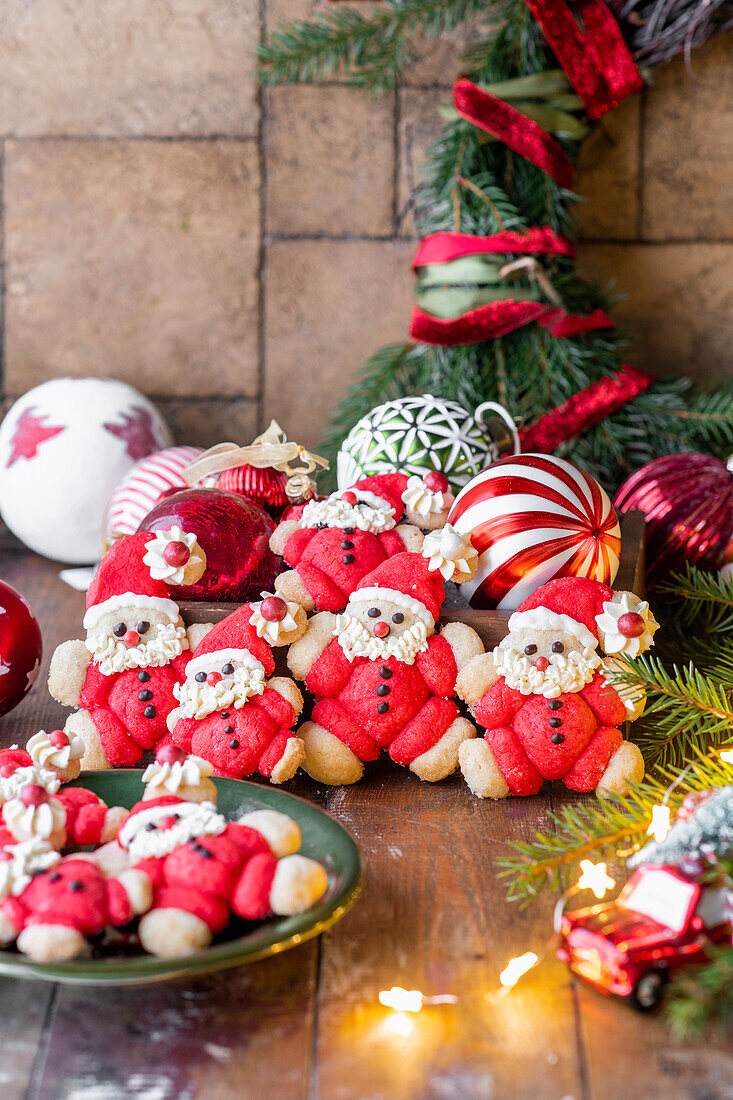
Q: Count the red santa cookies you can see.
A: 8